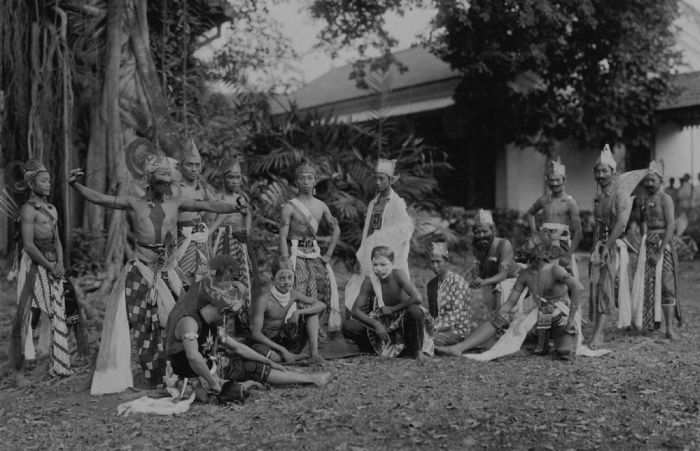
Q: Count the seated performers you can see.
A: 6